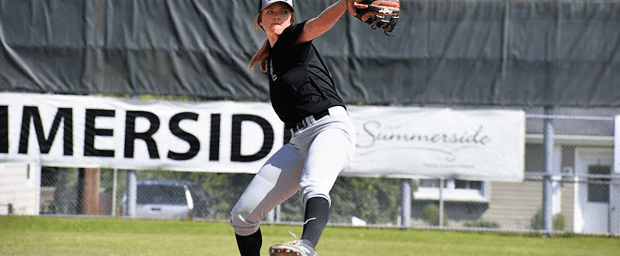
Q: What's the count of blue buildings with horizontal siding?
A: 0